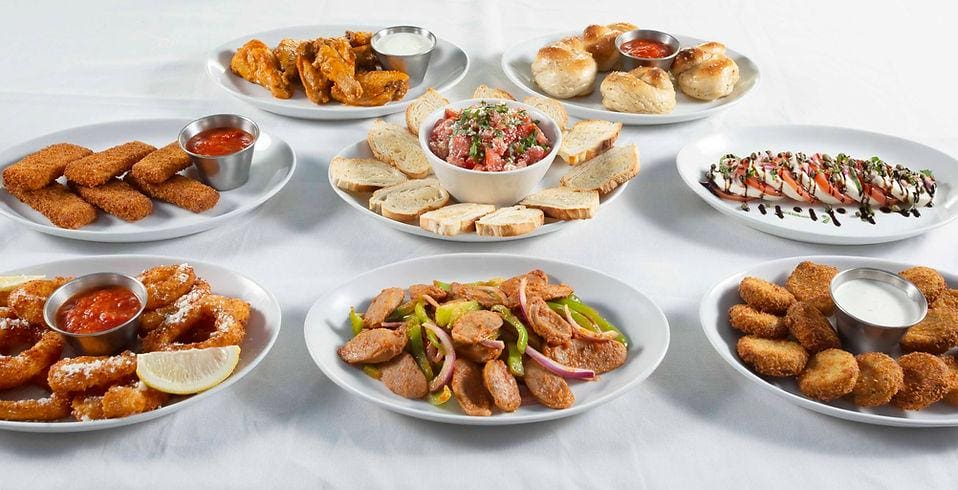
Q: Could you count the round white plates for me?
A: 8